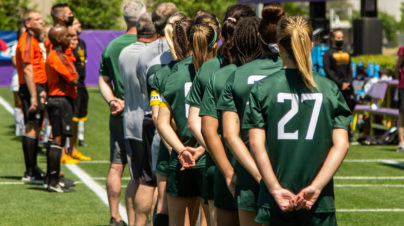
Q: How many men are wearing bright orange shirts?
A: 3